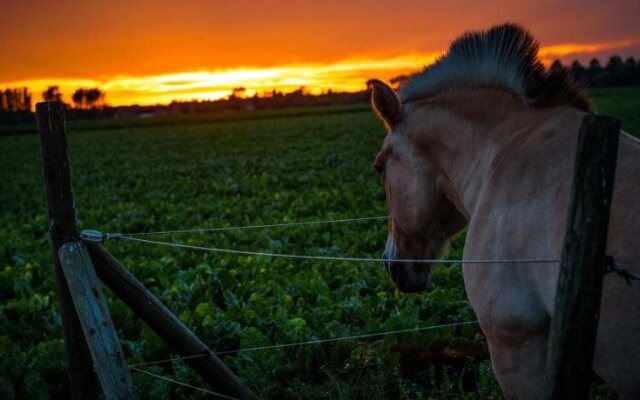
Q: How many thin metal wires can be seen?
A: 4